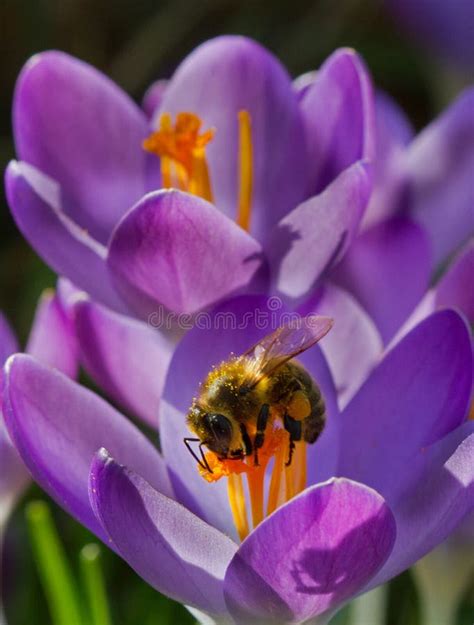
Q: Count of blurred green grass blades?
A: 2